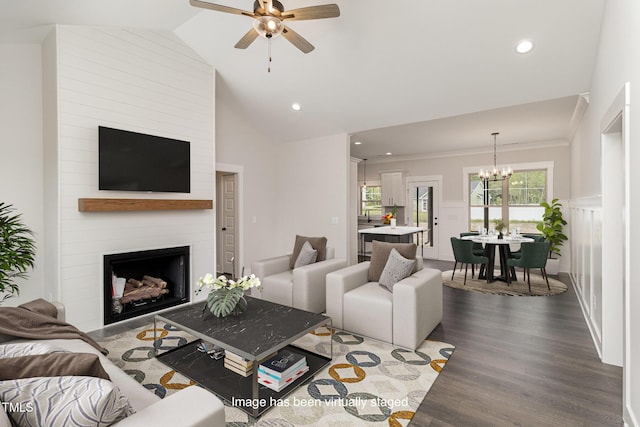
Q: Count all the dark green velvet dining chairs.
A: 4